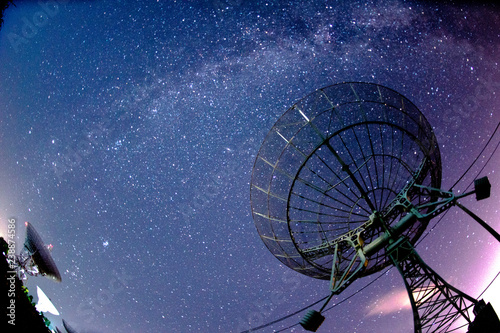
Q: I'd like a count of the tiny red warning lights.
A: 2